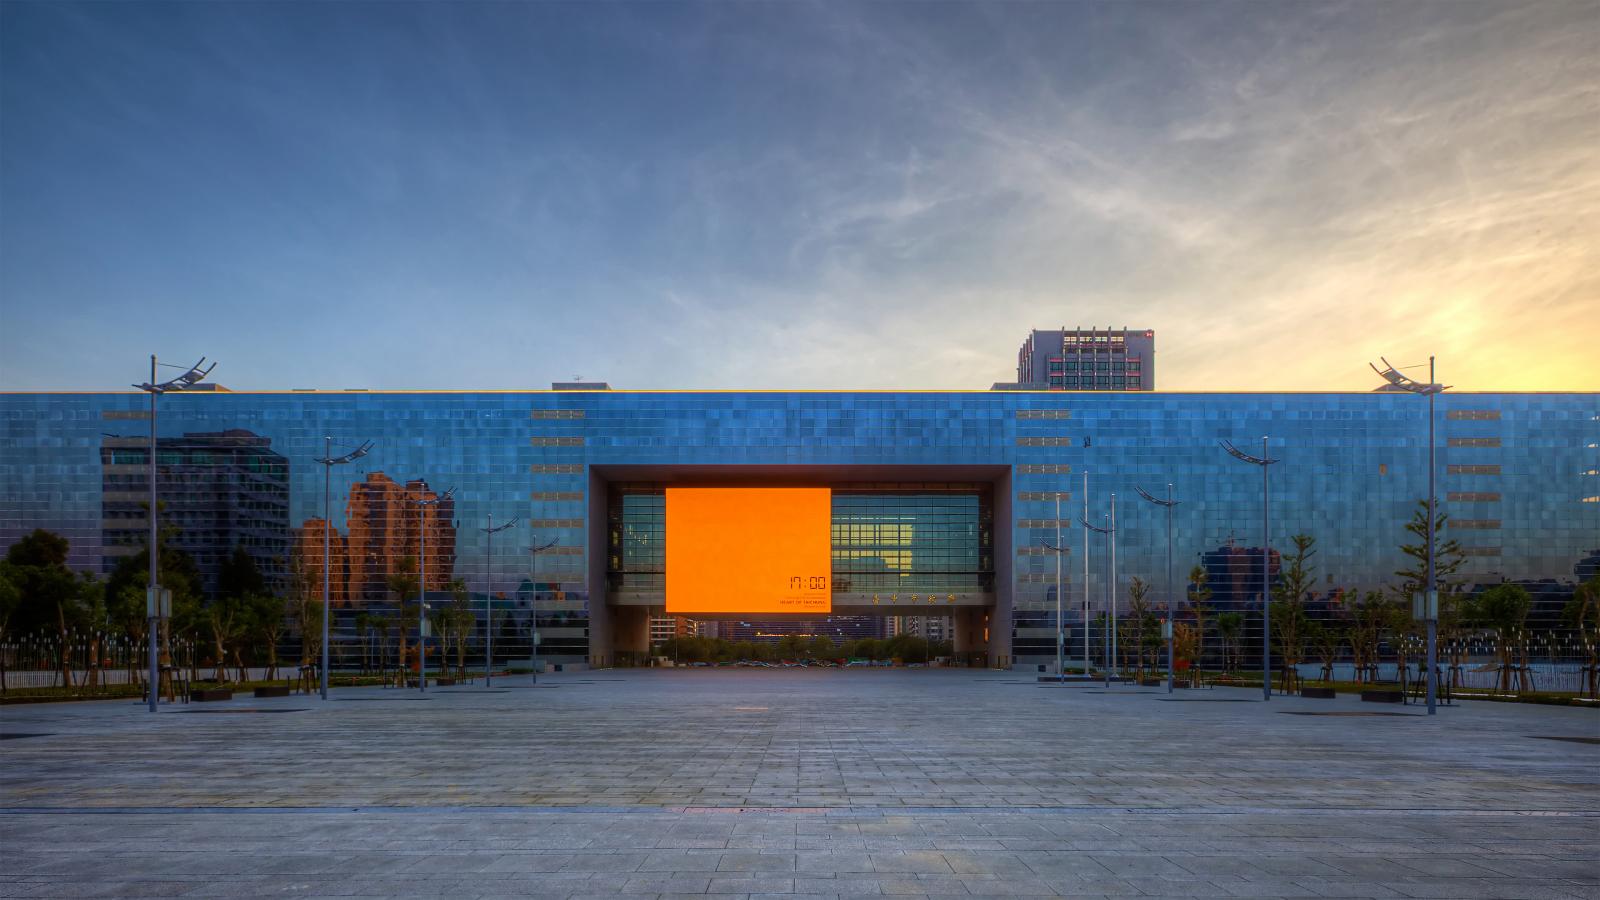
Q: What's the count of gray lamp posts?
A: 10